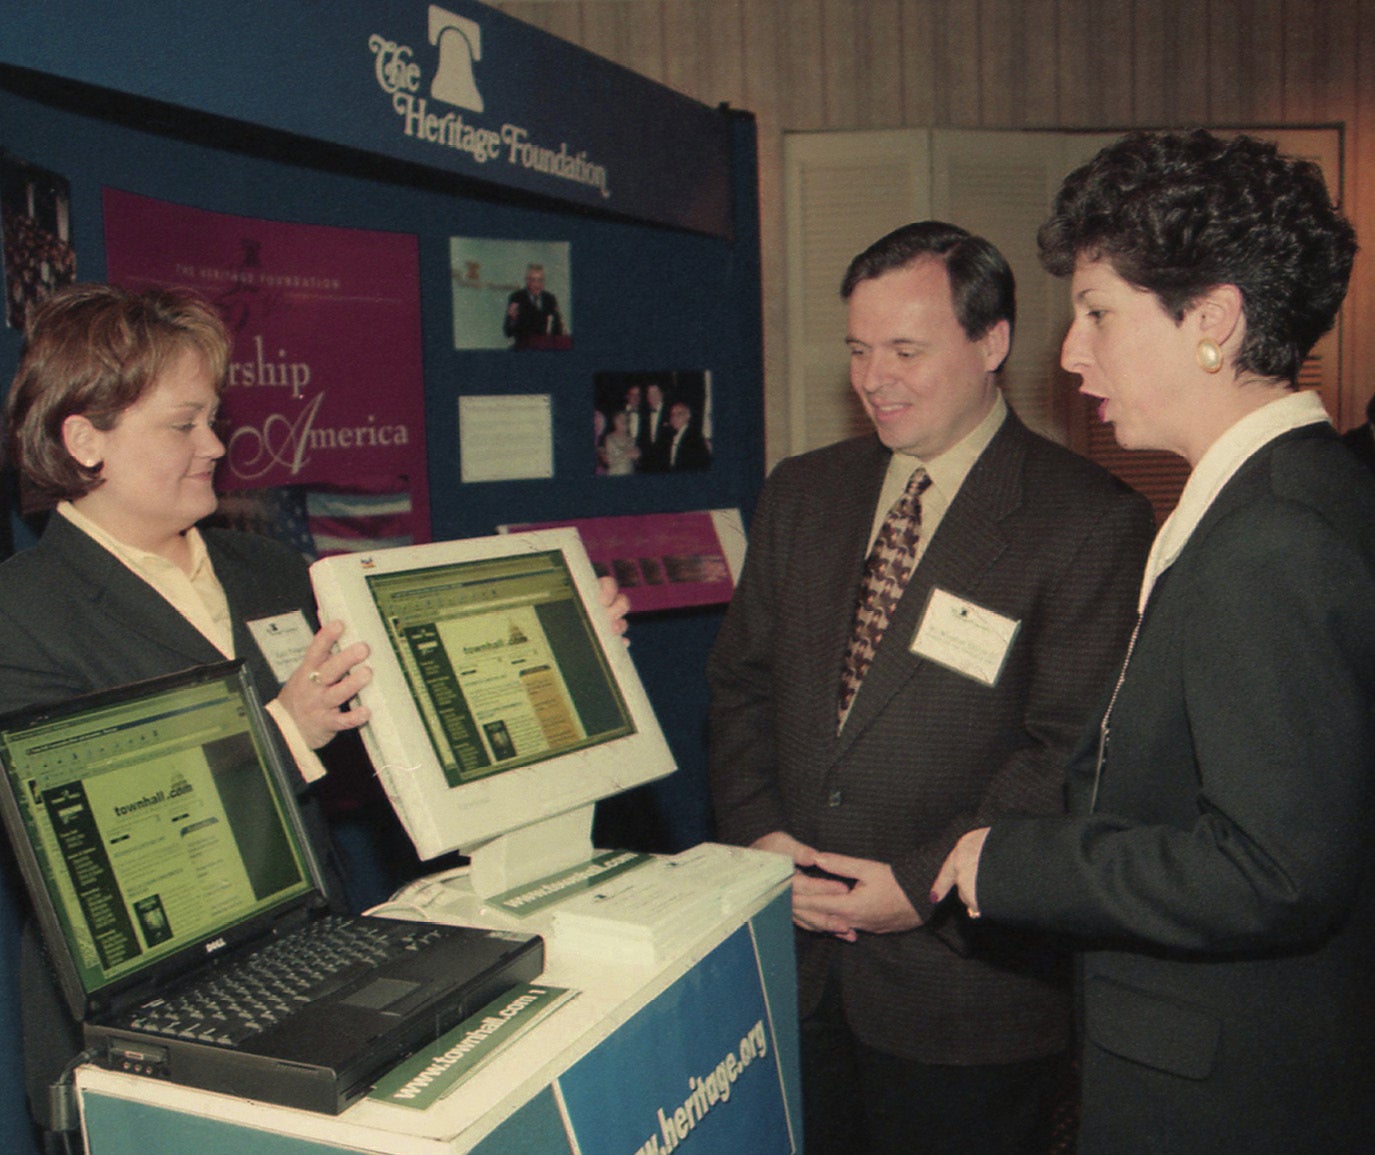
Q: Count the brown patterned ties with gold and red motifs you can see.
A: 1